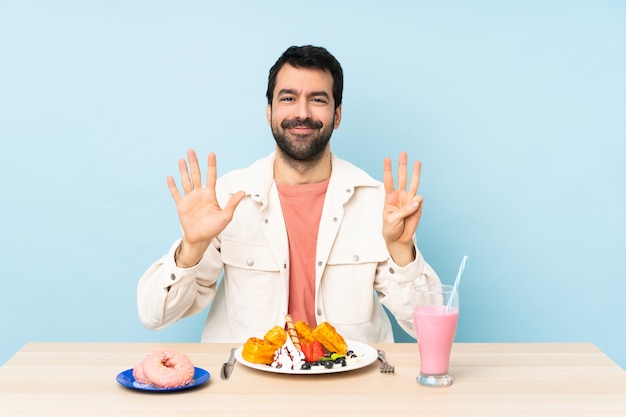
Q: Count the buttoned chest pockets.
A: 2